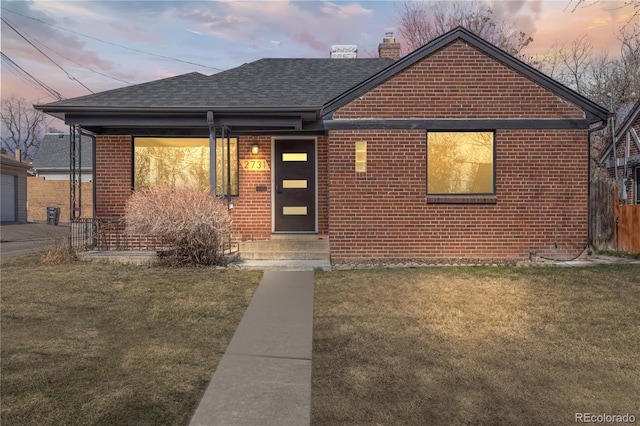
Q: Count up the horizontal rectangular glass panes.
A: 3